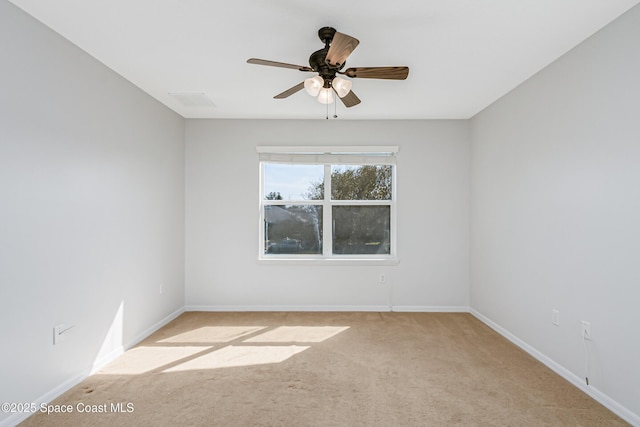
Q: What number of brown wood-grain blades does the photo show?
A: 5